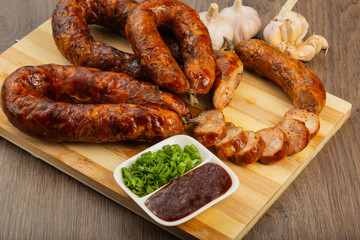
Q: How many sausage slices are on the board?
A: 6